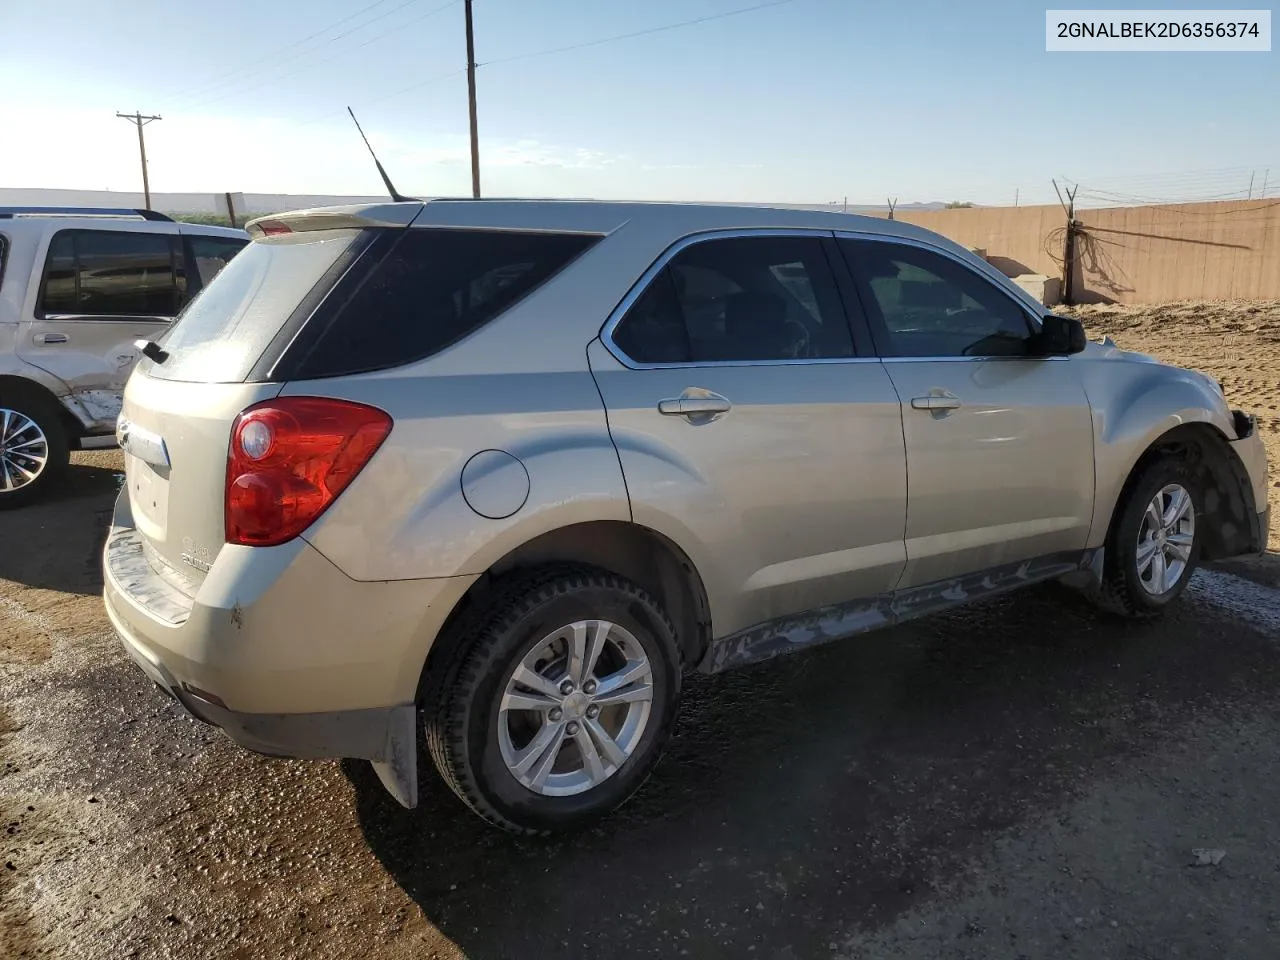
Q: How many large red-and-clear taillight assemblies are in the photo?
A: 1